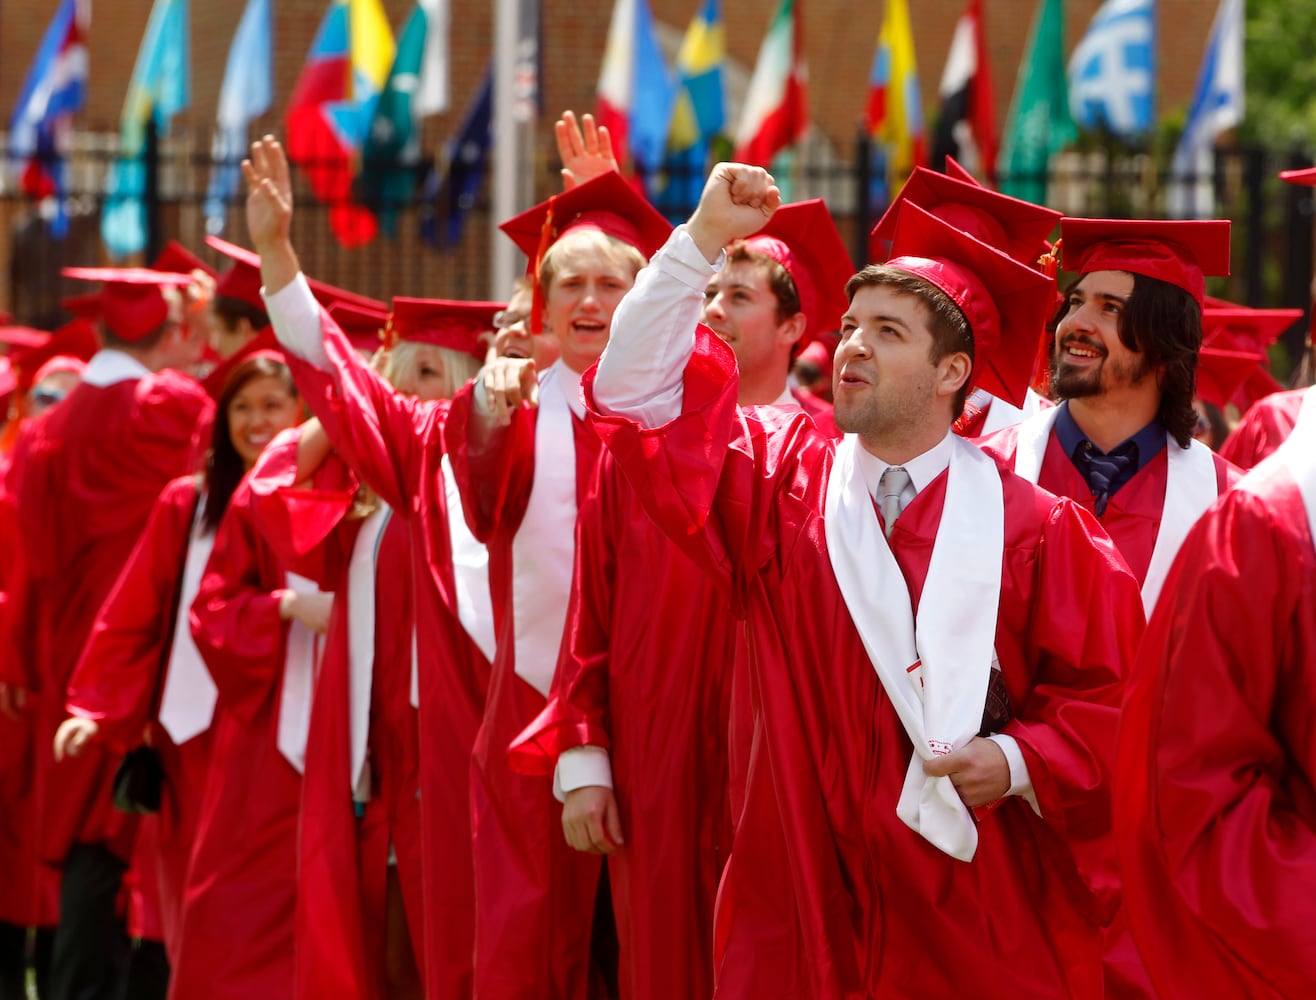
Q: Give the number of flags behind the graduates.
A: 14